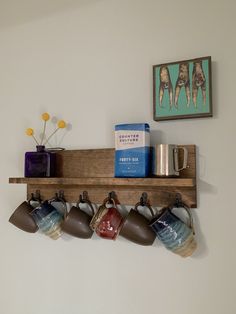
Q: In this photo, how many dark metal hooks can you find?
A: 6